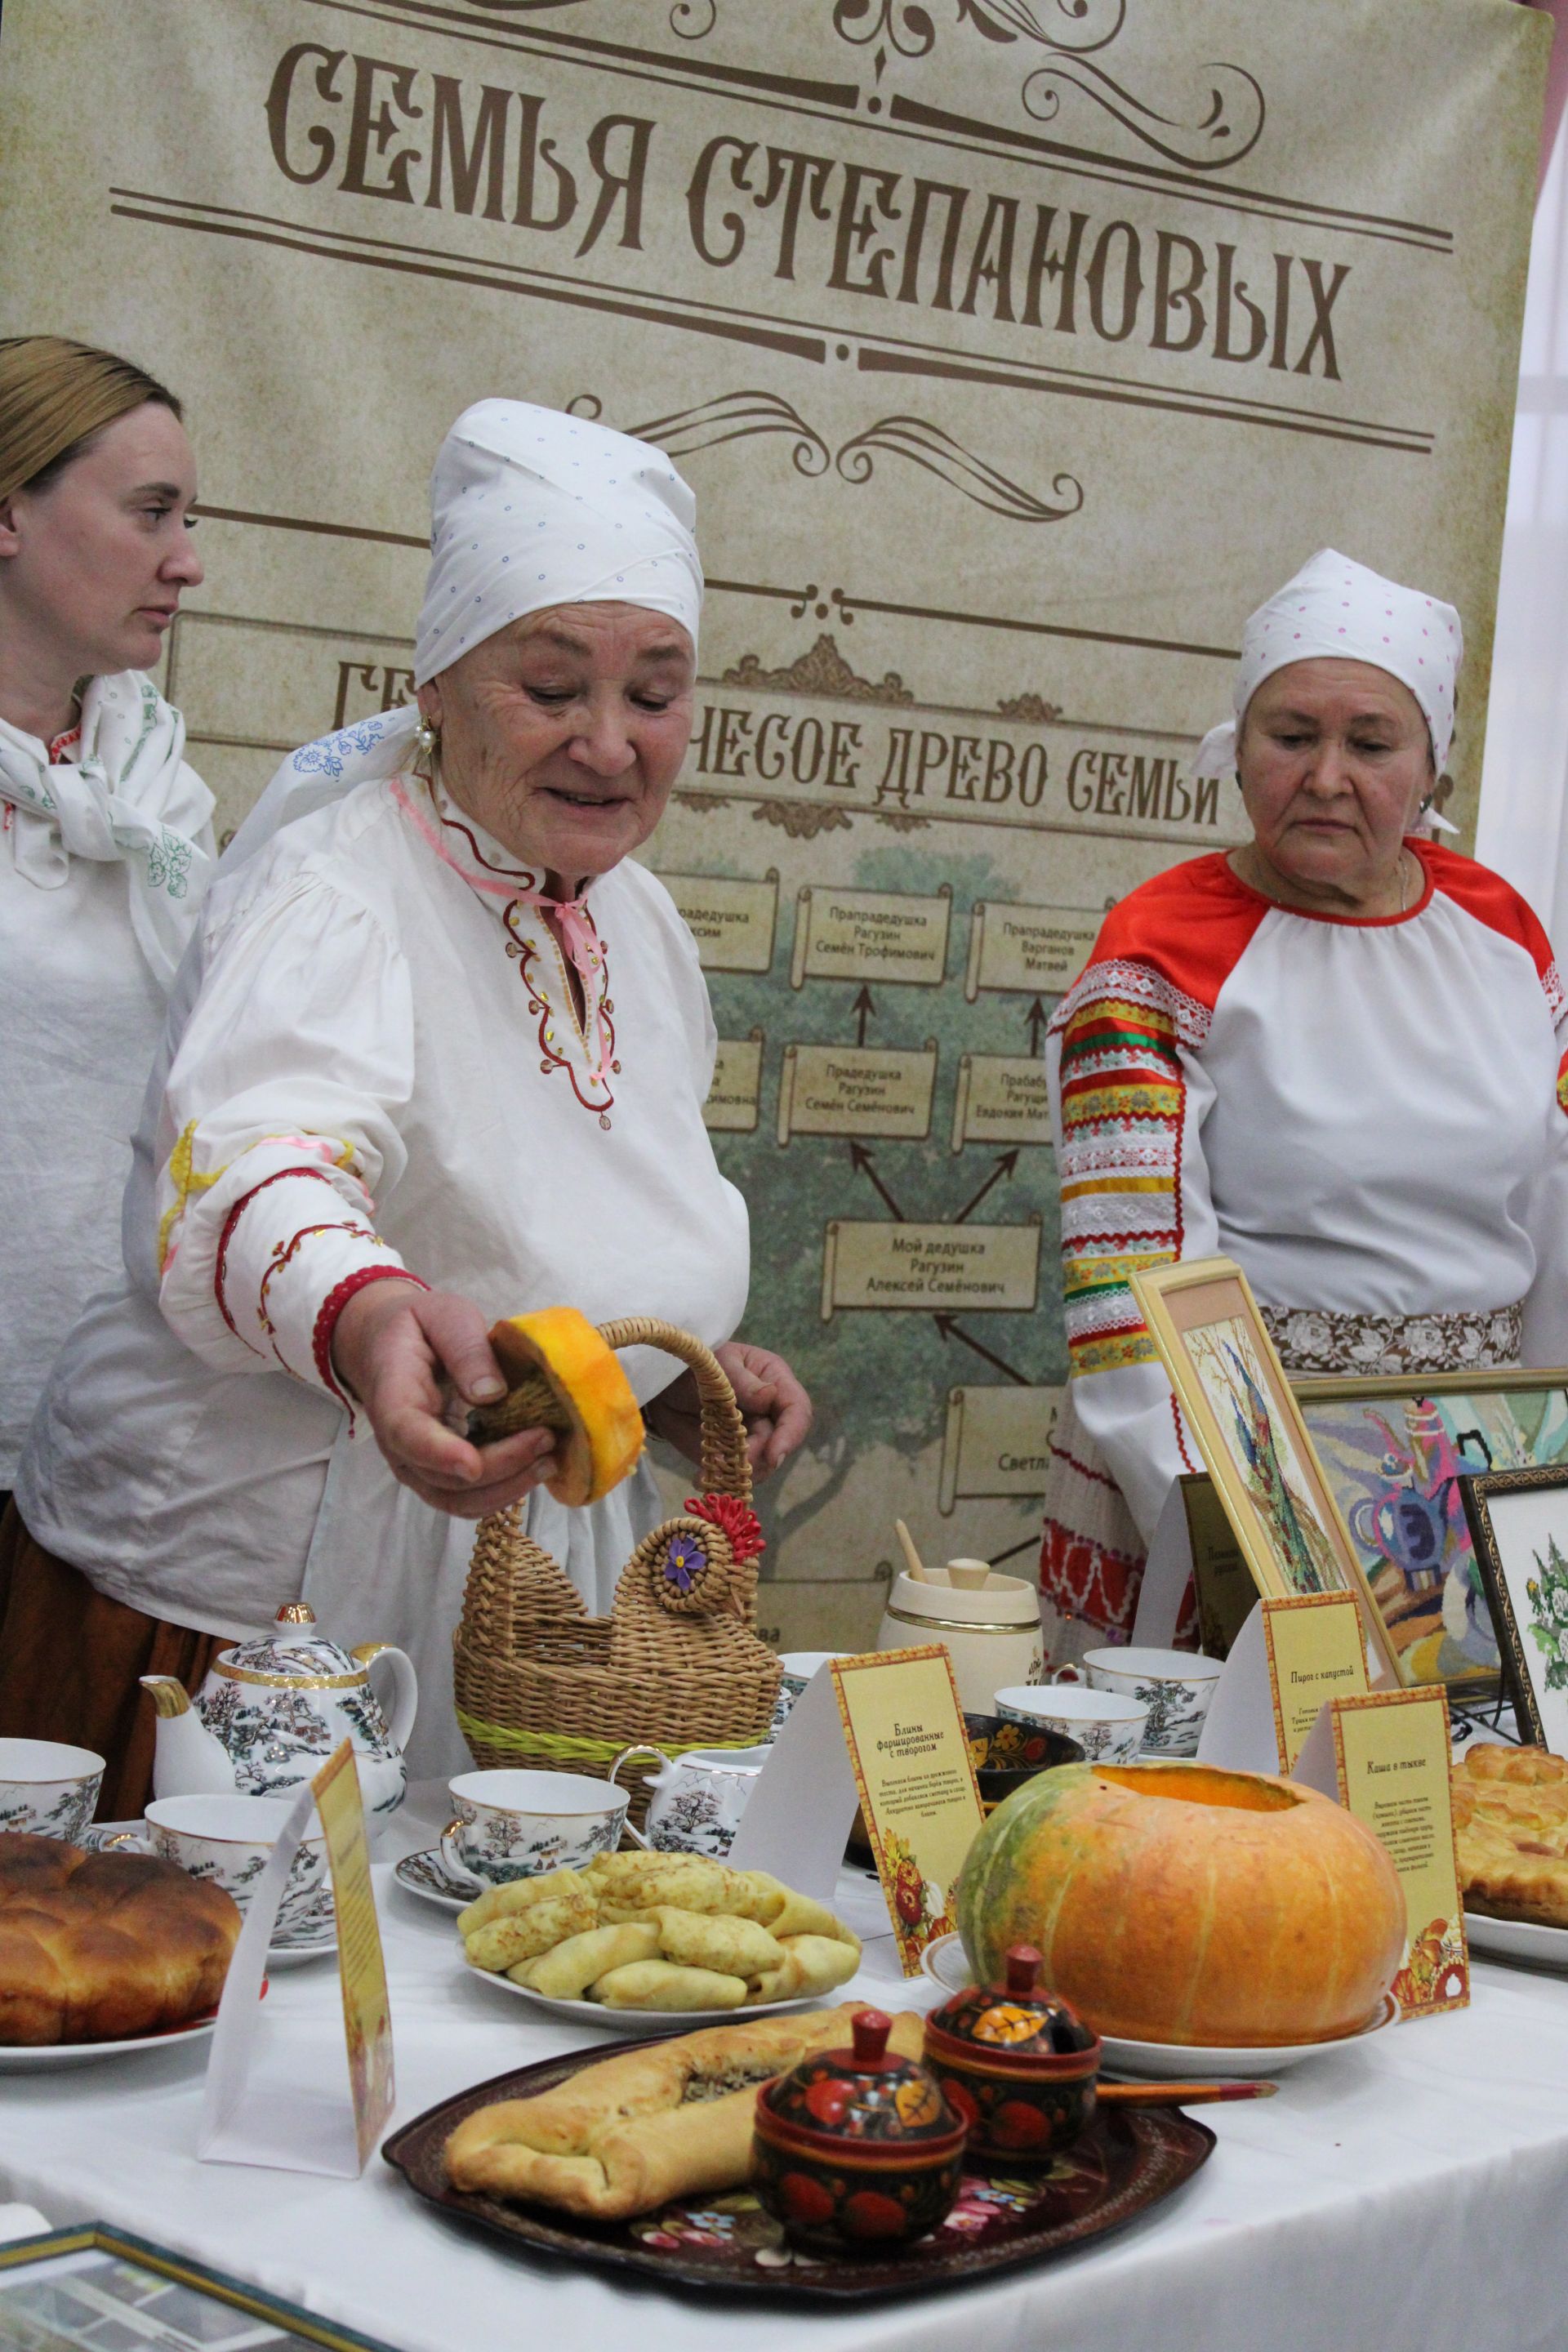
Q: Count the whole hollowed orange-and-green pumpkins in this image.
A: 1